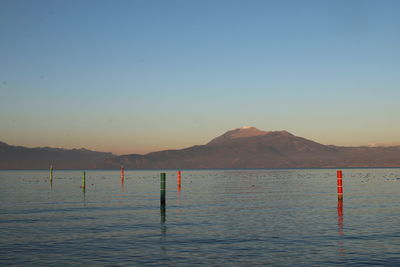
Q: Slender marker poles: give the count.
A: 6